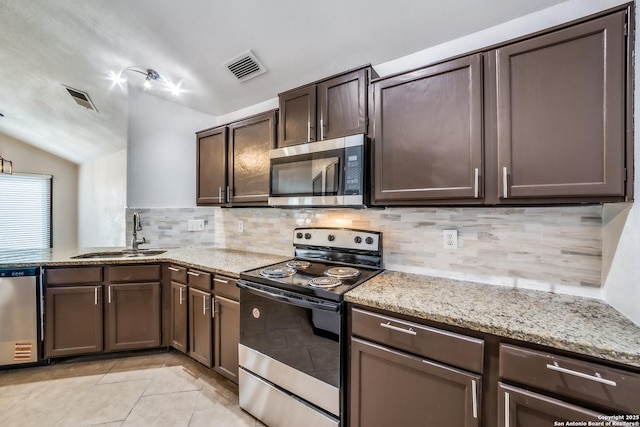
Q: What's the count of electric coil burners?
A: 4